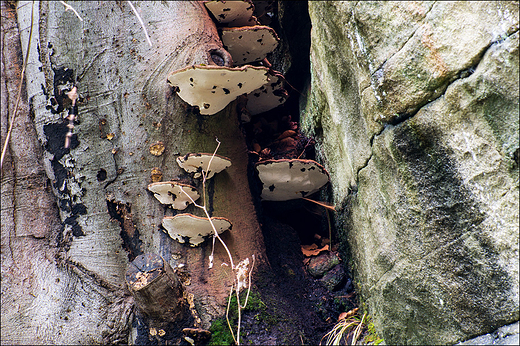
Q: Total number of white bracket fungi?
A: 8